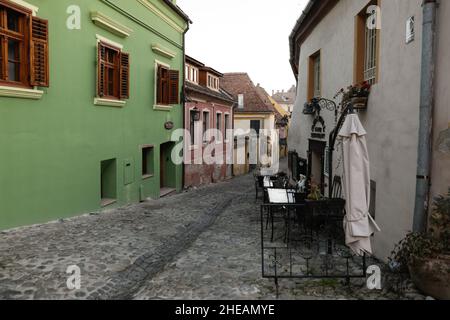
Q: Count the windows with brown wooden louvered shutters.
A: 3